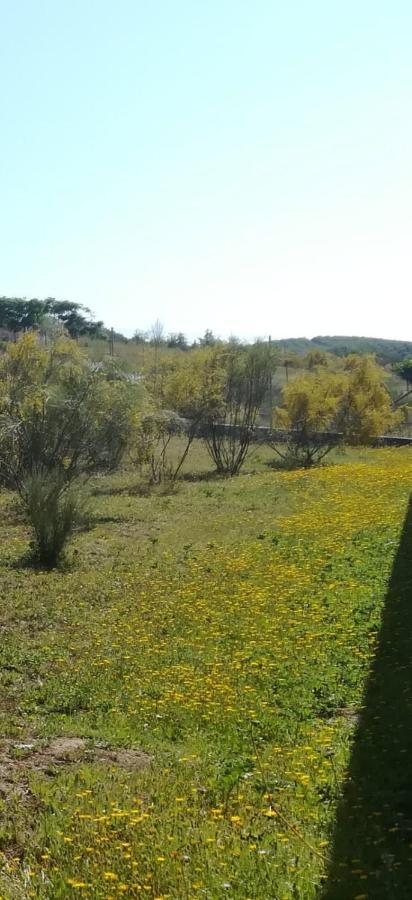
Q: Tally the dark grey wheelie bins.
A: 0